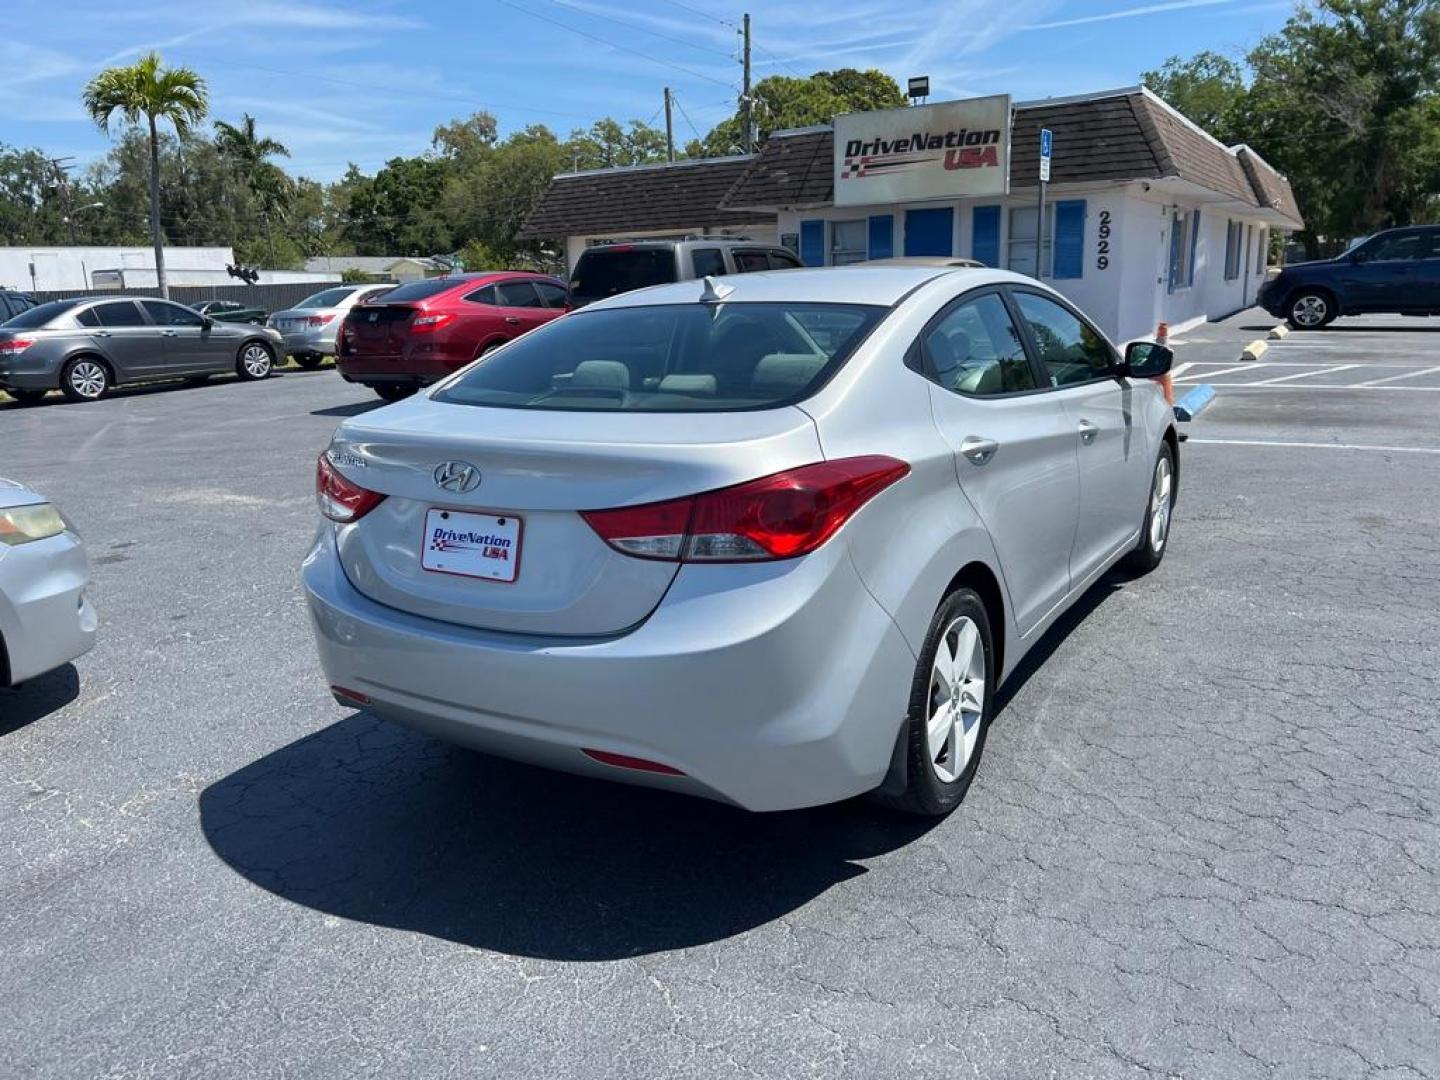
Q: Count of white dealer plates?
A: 1